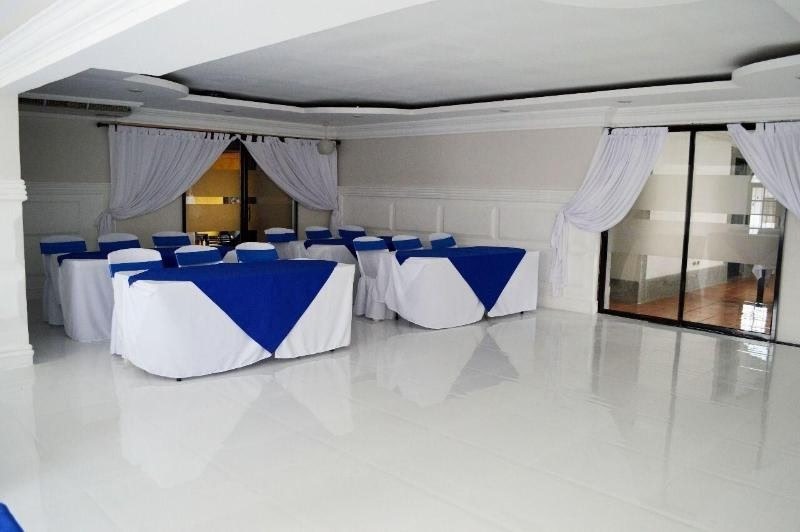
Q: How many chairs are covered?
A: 12